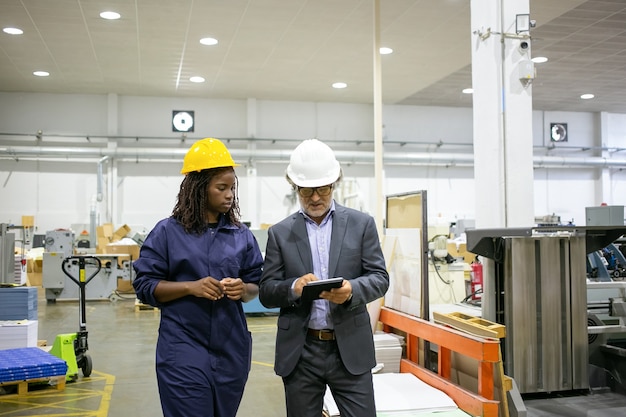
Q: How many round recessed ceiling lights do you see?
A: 10